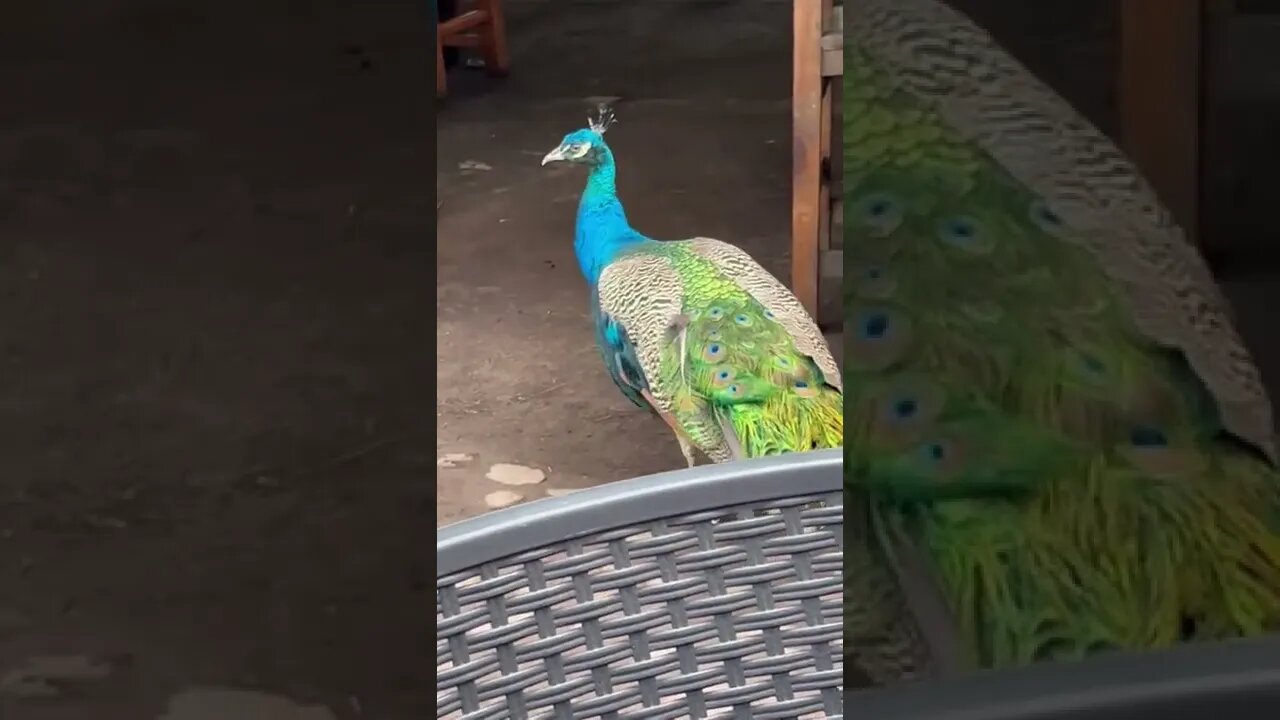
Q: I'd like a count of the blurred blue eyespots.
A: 9